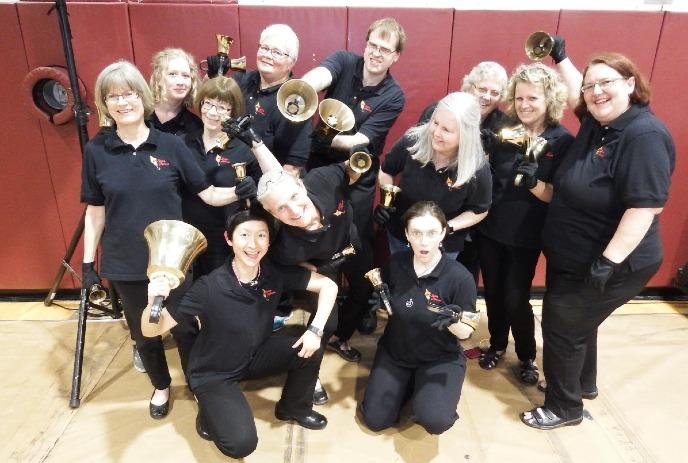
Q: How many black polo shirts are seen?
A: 12